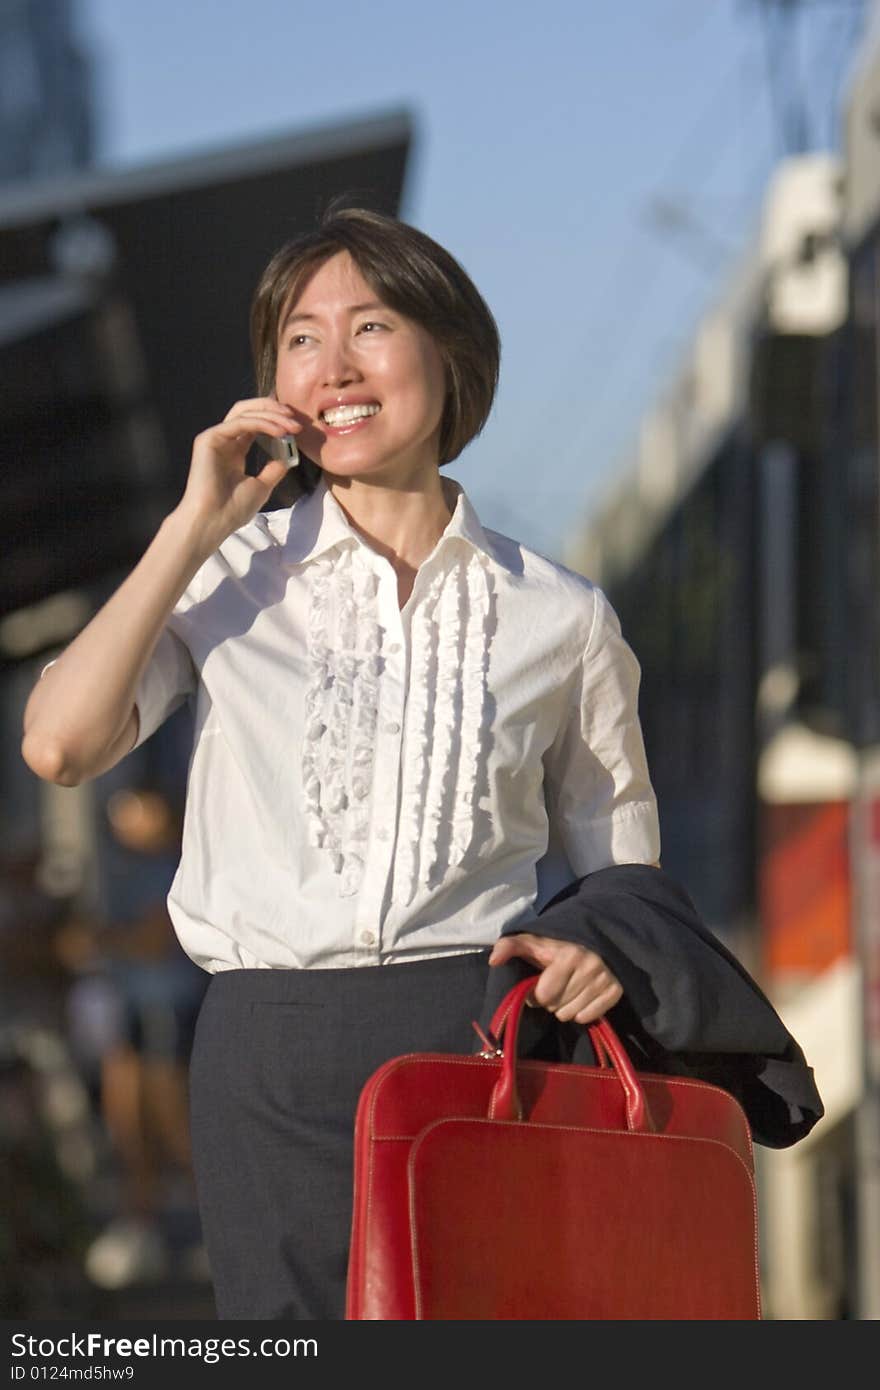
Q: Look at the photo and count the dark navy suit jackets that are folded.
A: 1